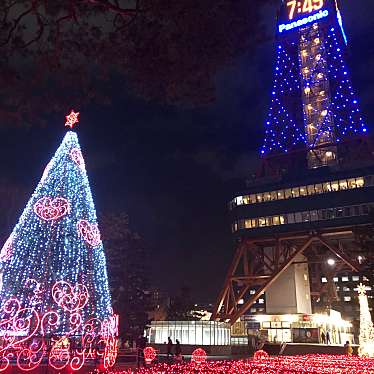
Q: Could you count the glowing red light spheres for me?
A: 3